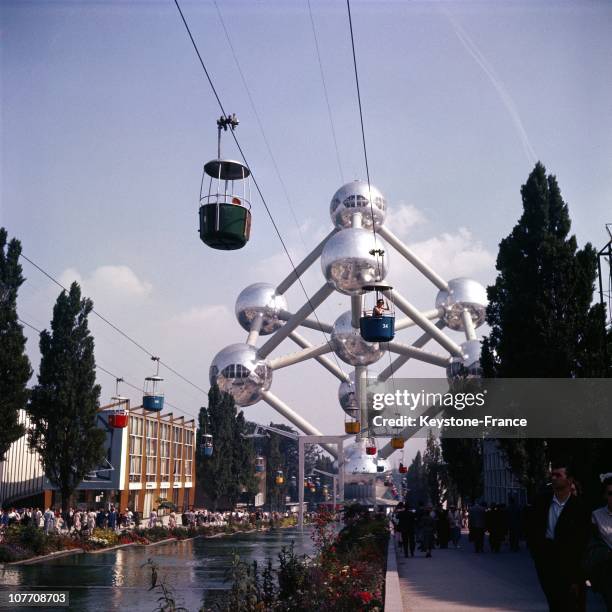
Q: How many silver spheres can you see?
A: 9